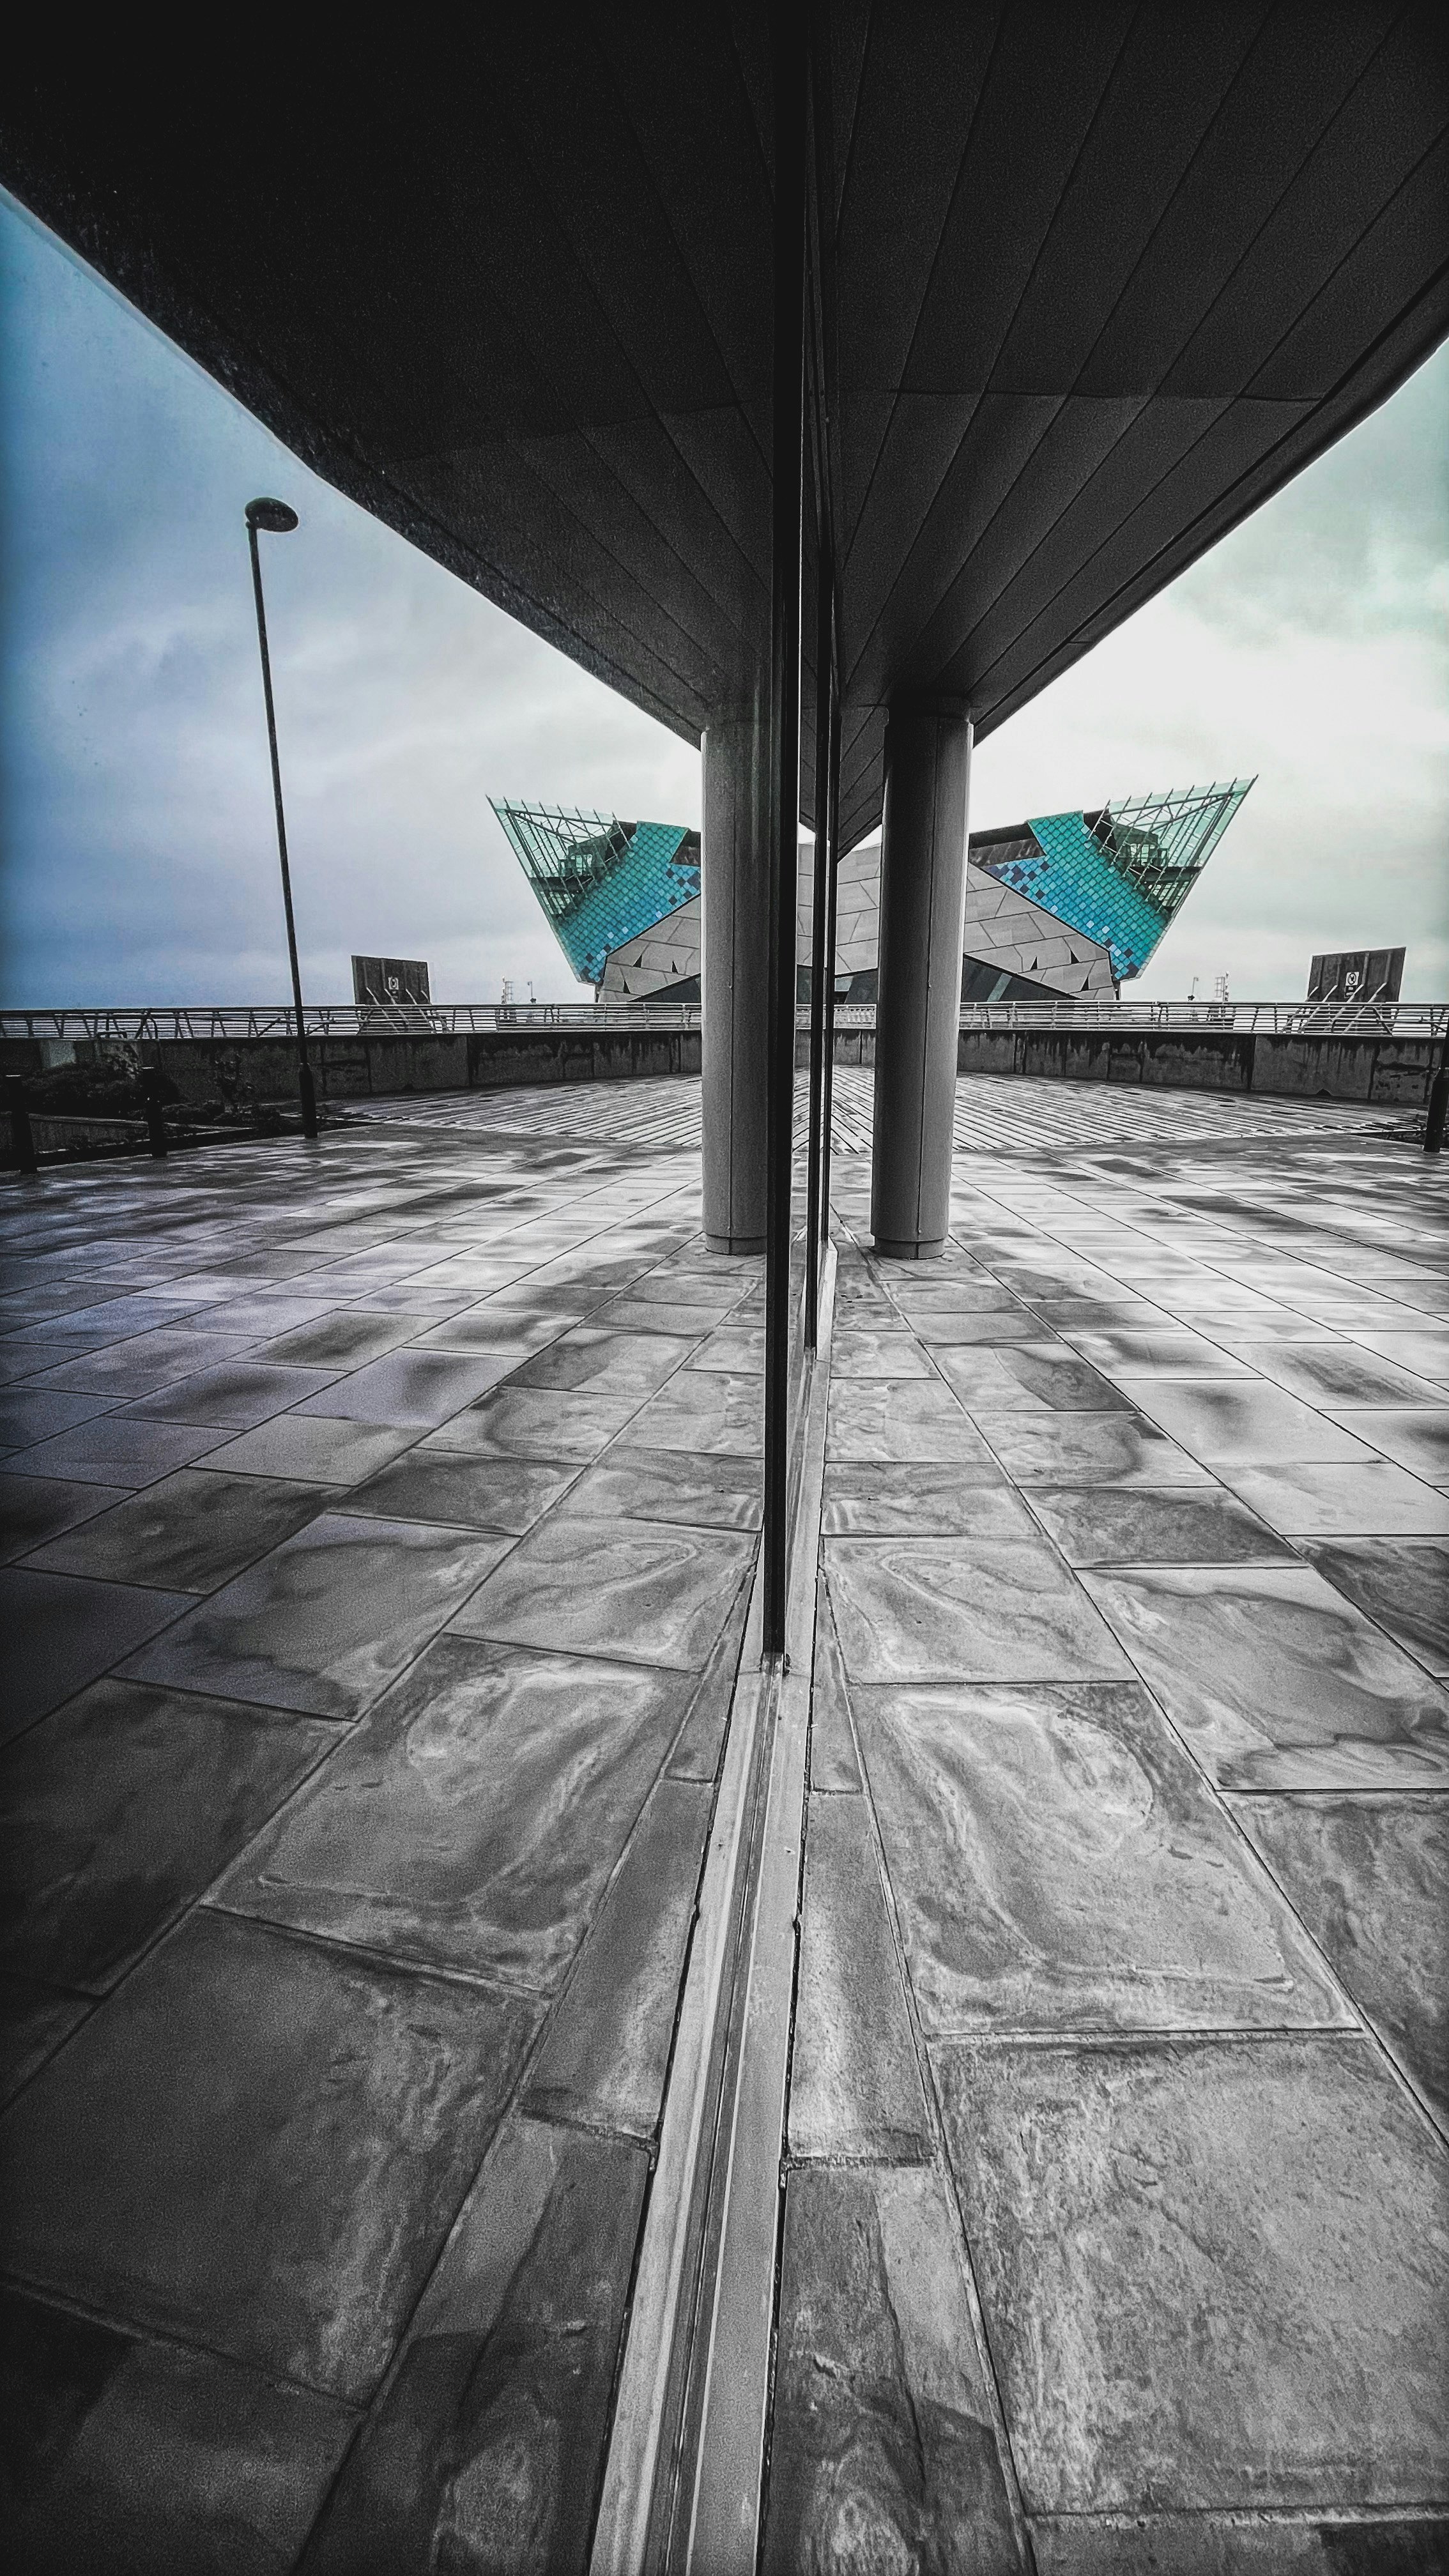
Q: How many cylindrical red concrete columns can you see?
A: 0